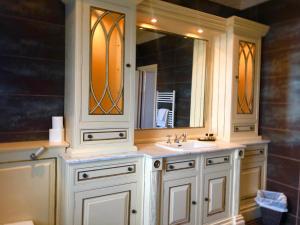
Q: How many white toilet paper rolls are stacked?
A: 2